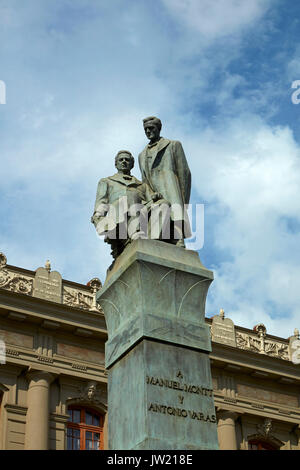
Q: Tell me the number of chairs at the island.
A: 0